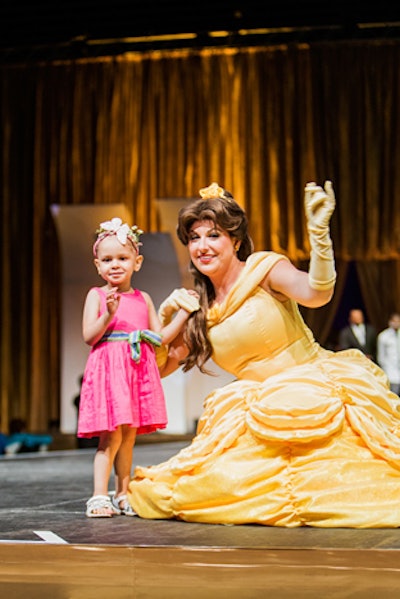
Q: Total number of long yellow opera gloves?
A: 2